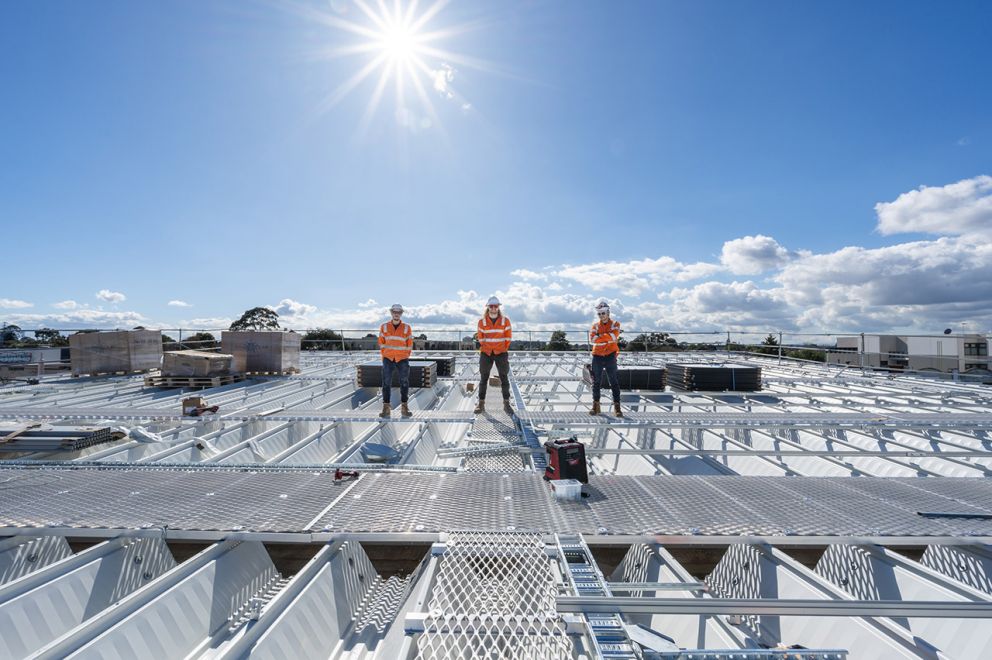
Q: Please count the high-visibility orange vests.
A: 3